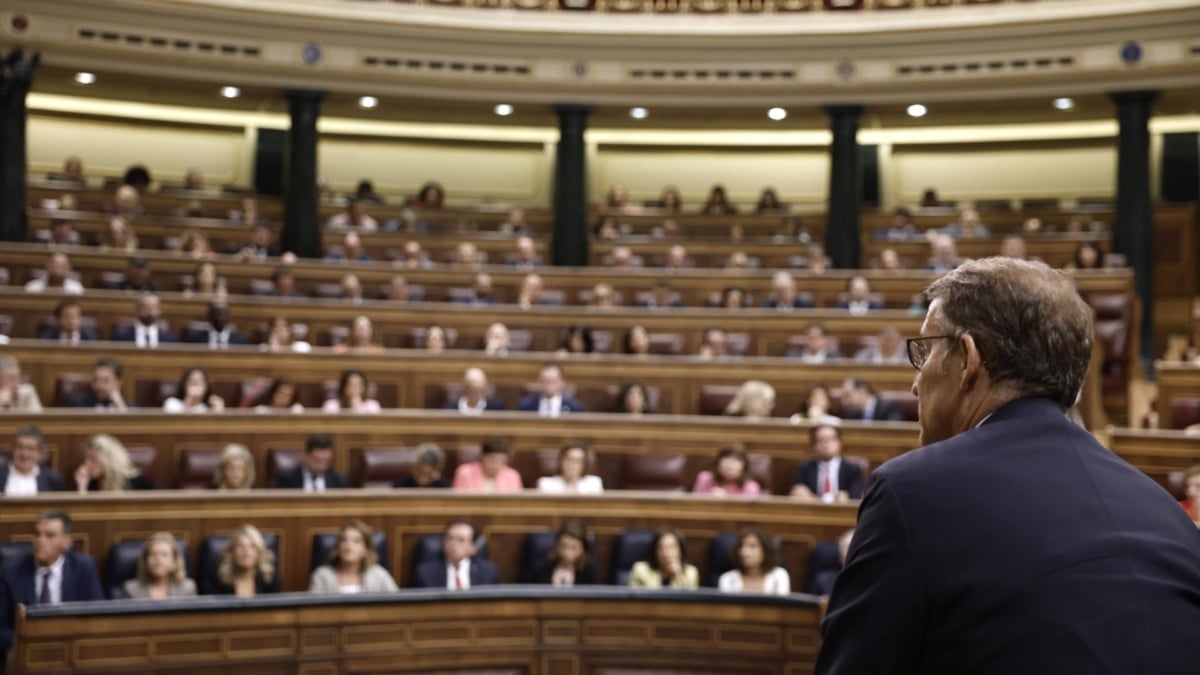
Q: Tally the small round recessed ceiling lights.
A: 8